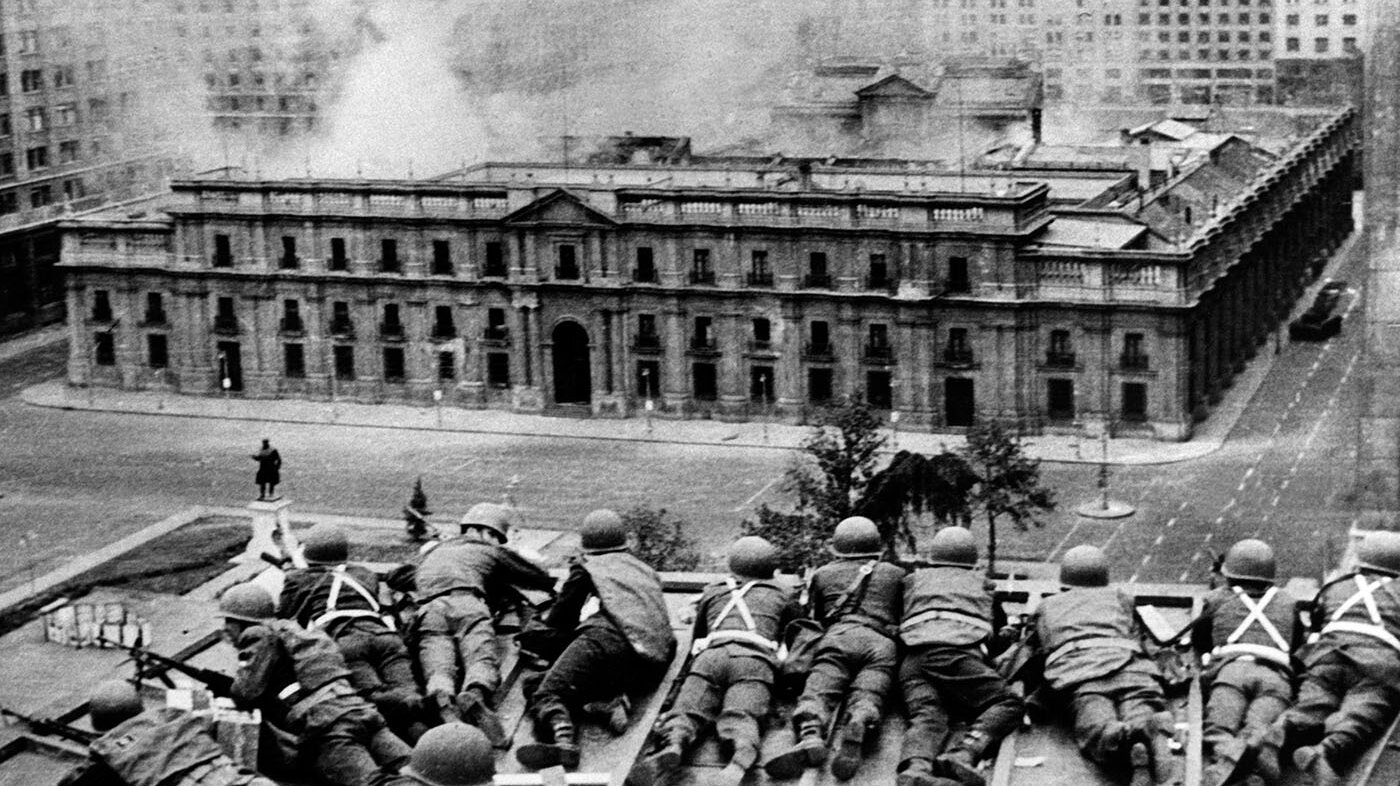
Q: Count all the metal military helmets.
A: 12